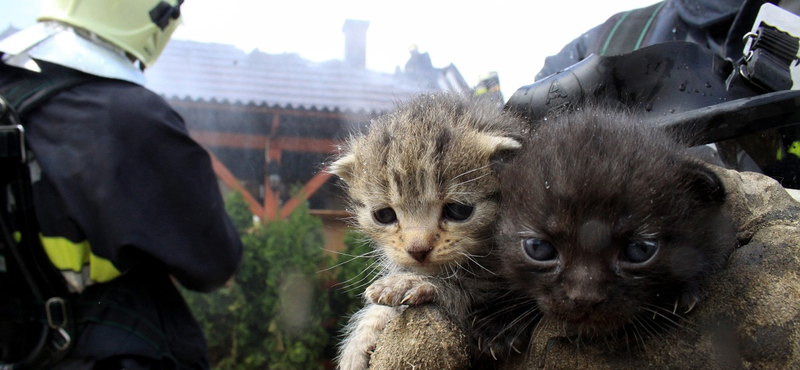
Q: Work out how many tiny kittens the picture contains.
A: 2